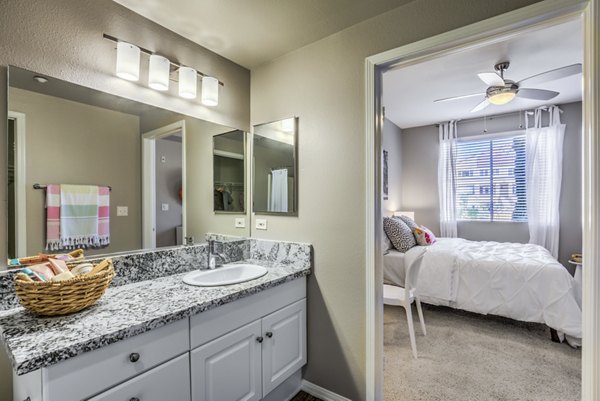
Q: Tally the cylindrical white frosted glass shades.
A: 4